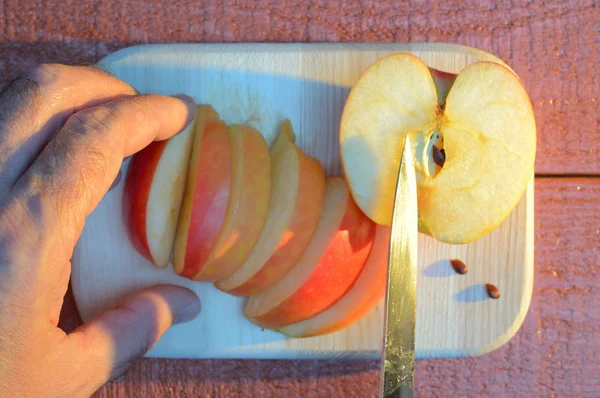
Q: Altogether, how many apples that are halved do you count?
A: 1